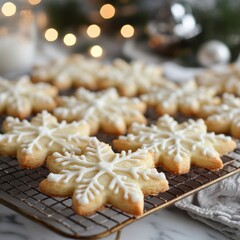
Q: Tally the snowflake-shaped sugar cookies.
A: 10